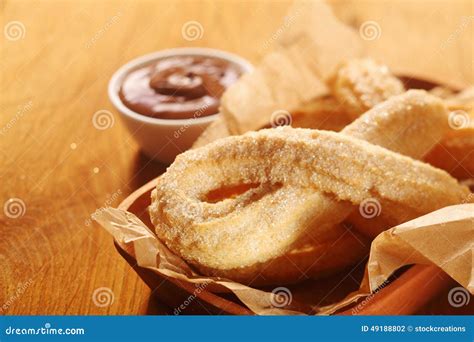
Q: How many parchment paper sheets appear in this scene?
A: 1